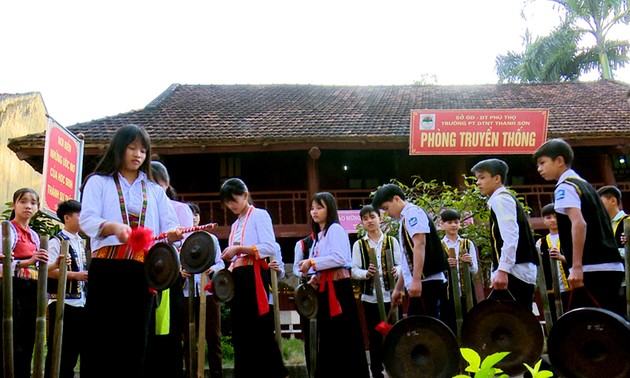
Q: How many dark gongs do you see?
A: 7